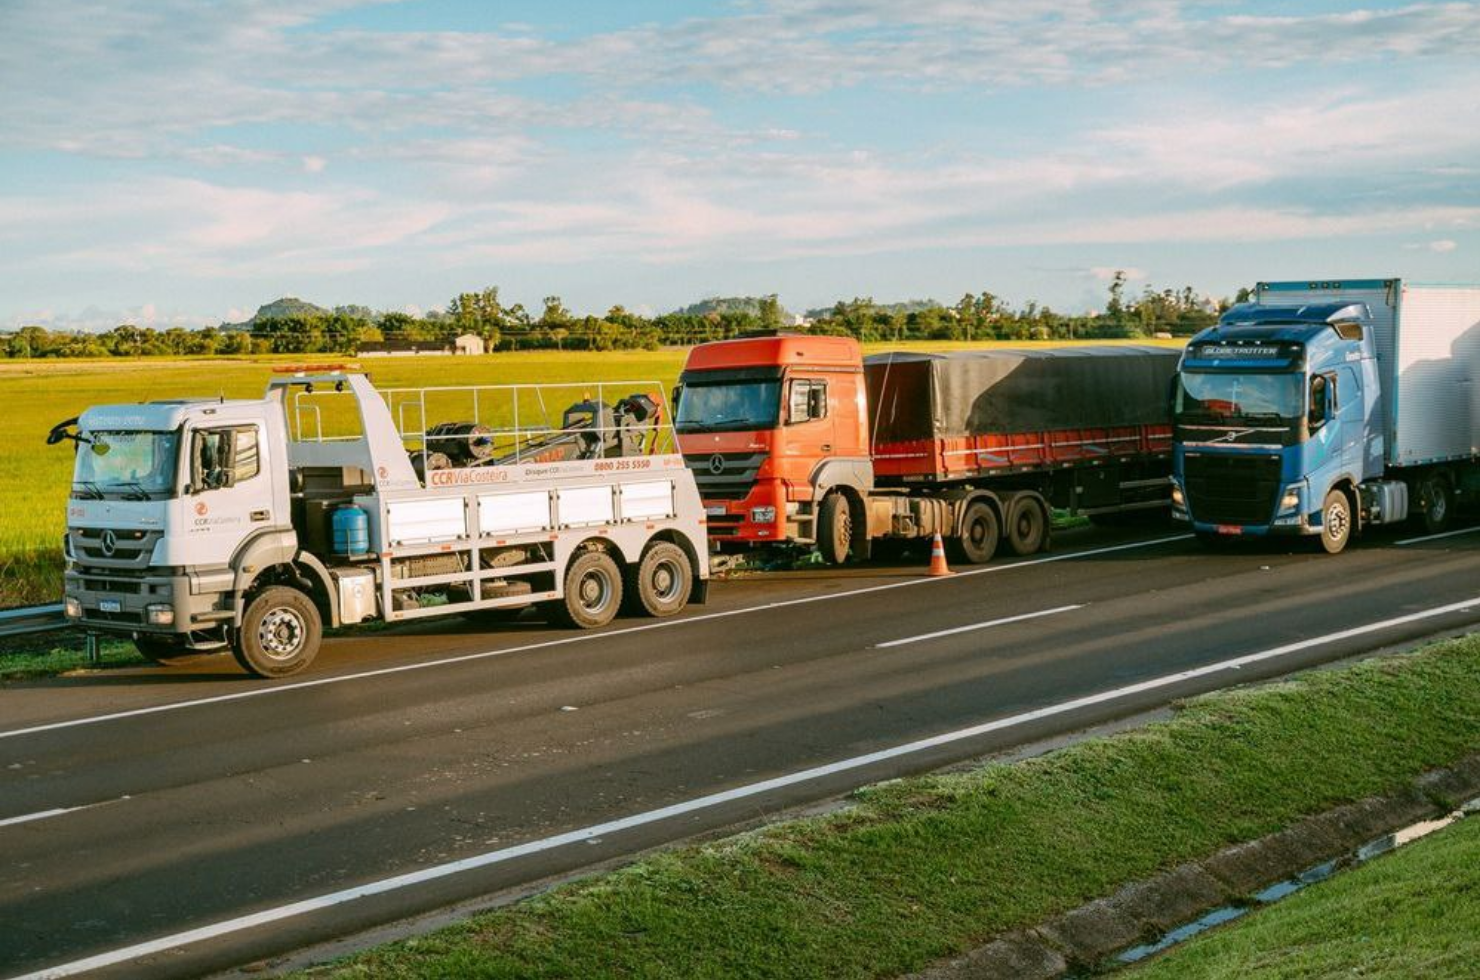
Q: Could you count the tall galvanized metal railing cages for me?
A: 1